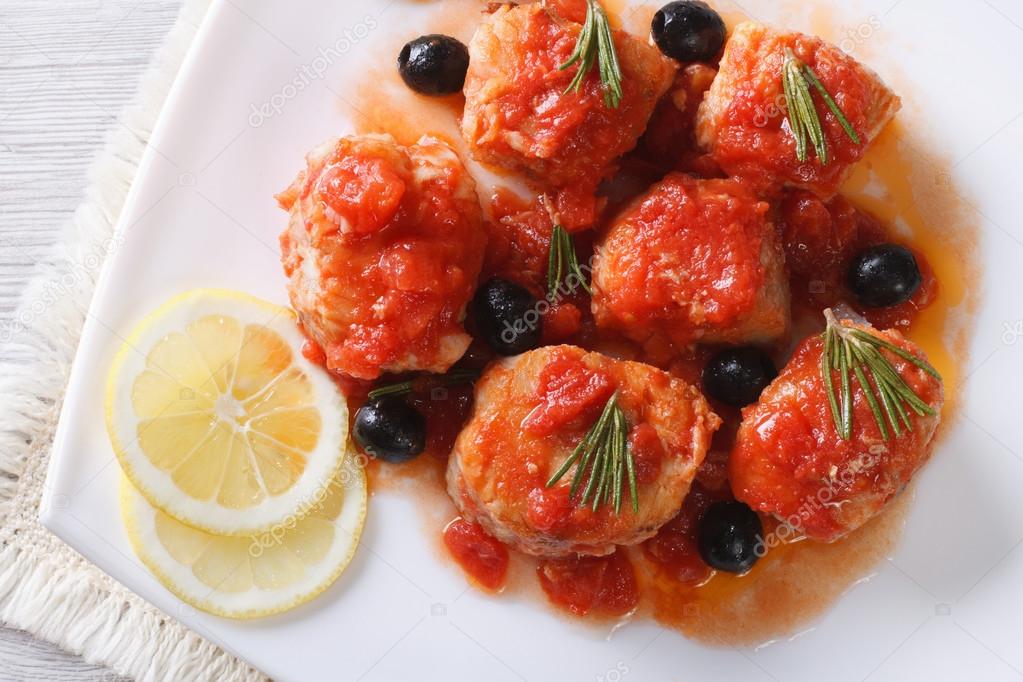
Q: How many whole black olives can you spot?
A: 7